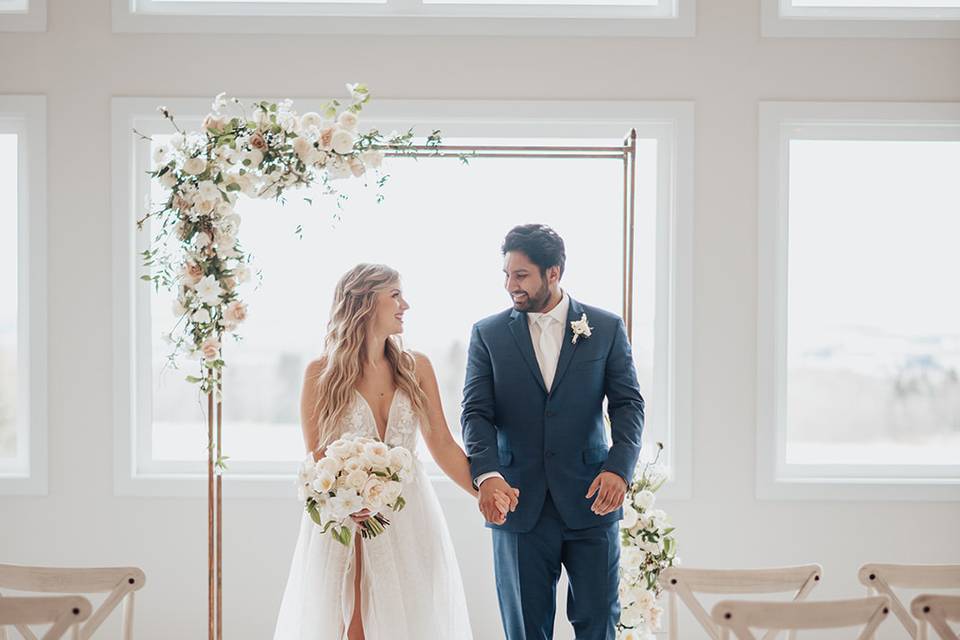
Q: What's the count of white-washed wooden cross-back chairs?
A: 6